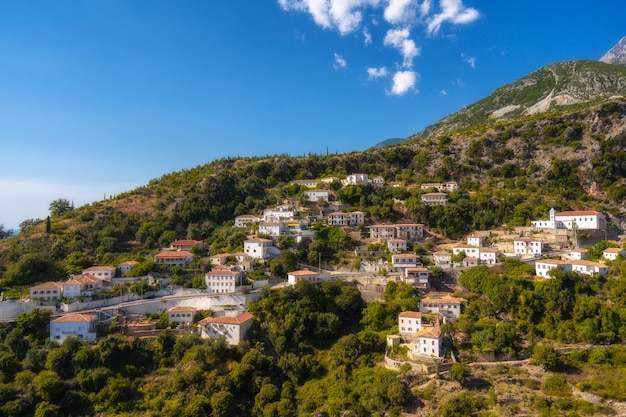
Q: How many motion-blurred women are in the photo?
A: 0